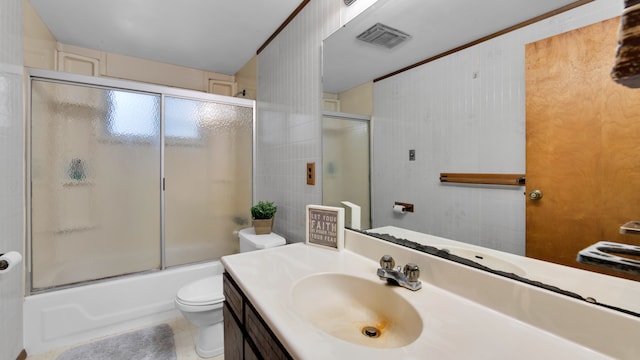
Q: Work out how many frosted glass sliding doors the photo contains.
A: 2